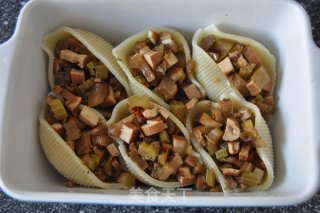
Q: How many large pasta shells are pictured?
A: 6